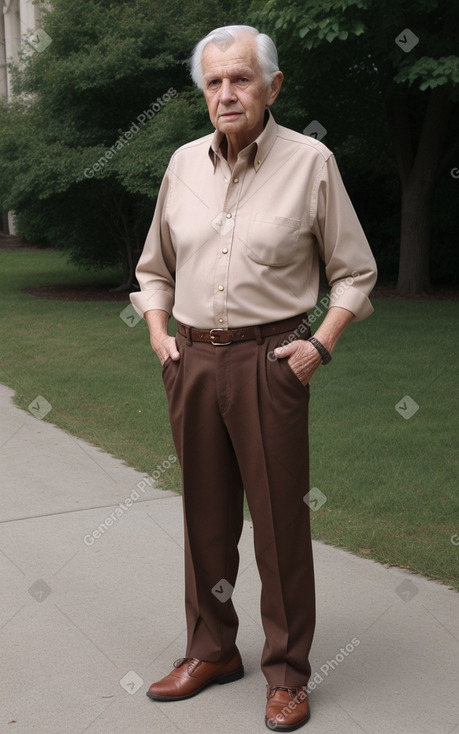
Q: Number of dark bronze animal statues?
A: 0